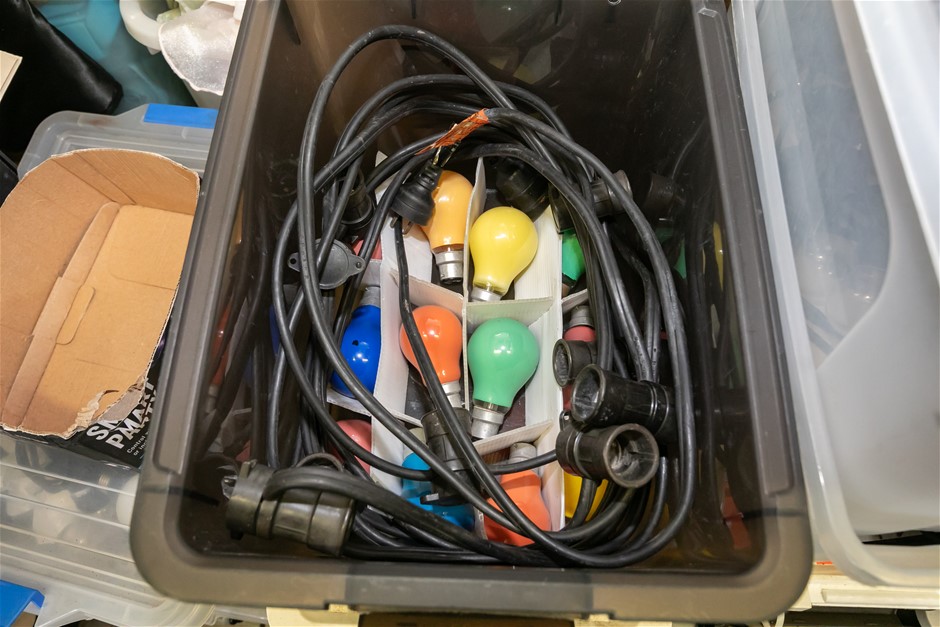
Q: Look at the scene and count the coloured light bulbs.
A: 12